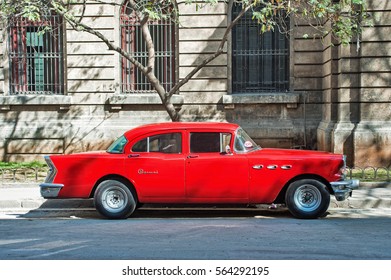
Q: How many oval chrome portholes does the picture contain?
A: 3